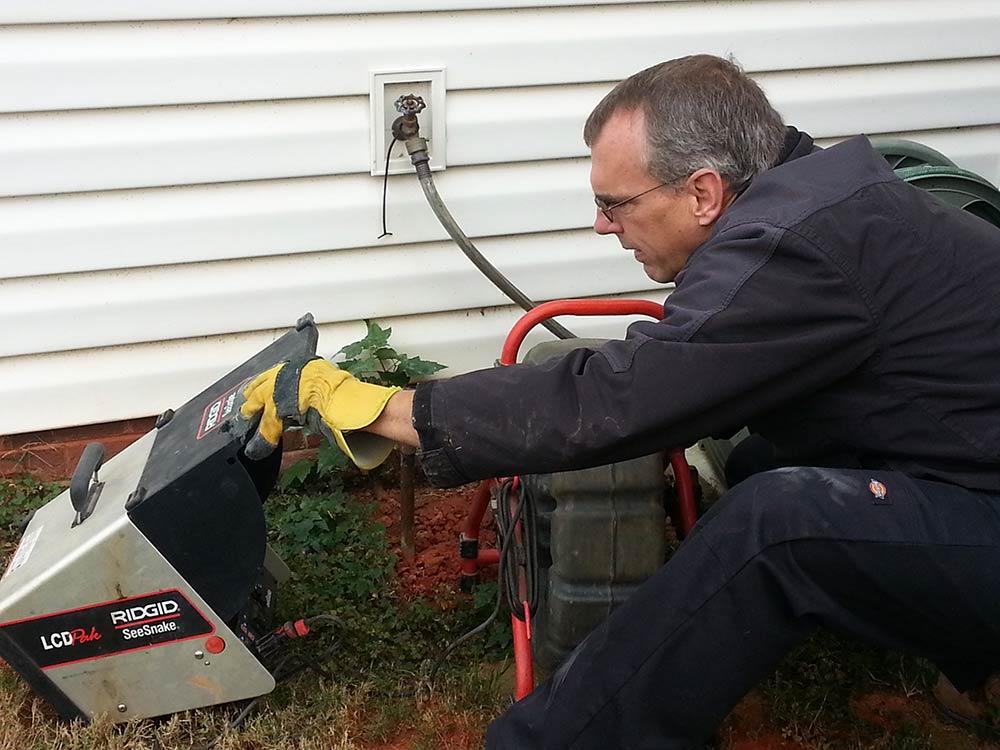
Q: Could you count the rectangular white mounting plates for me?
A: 1